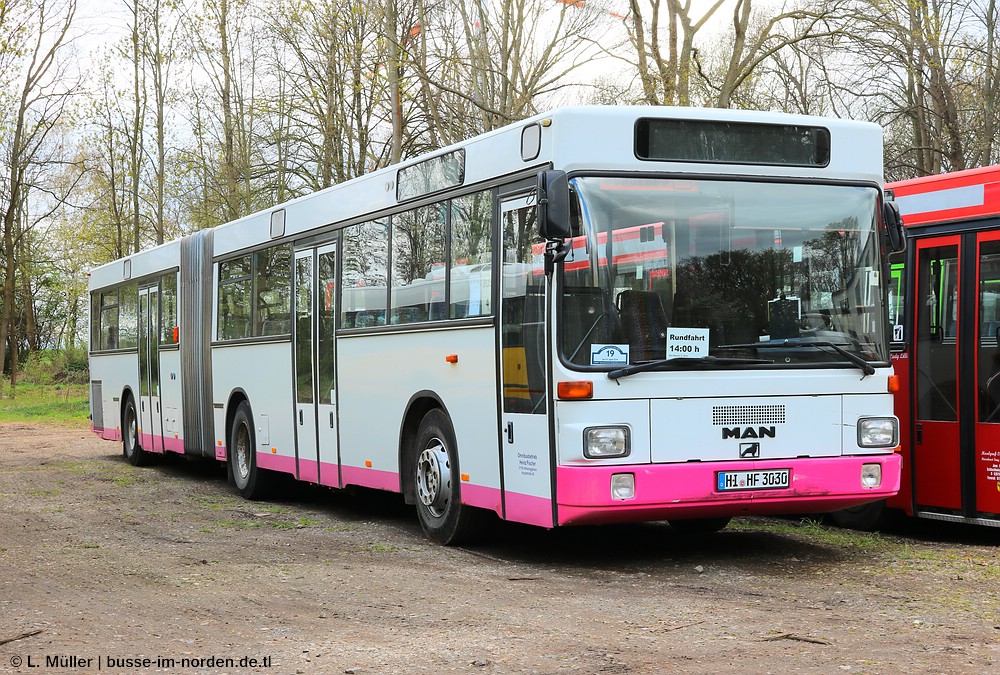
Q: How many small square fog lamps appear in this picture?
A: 2